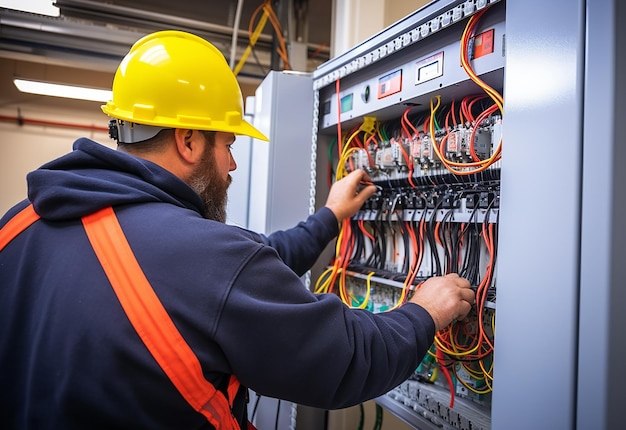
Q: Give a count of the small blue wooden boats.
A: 0